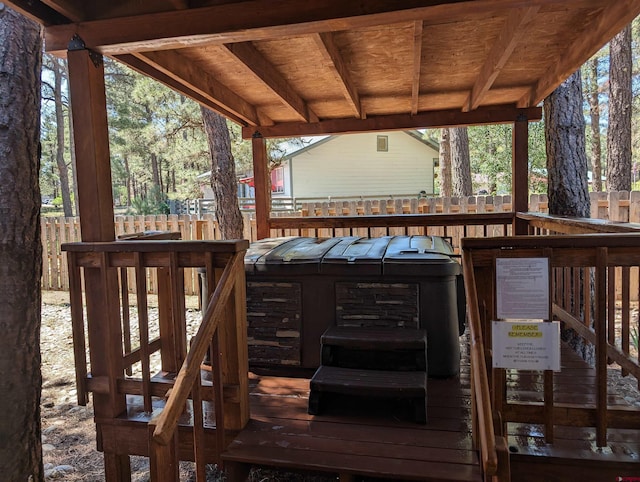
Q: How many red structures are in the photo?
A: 1